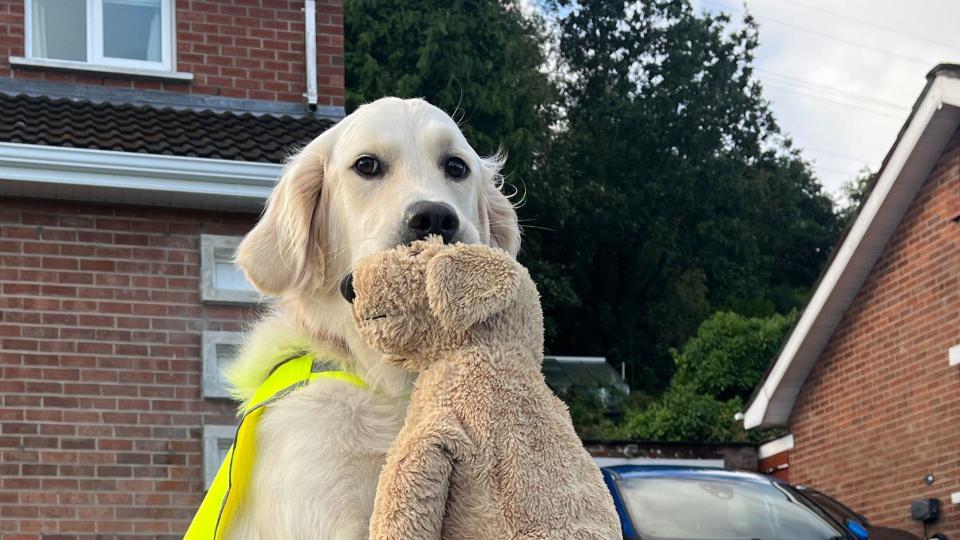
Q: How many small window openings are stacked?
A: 3